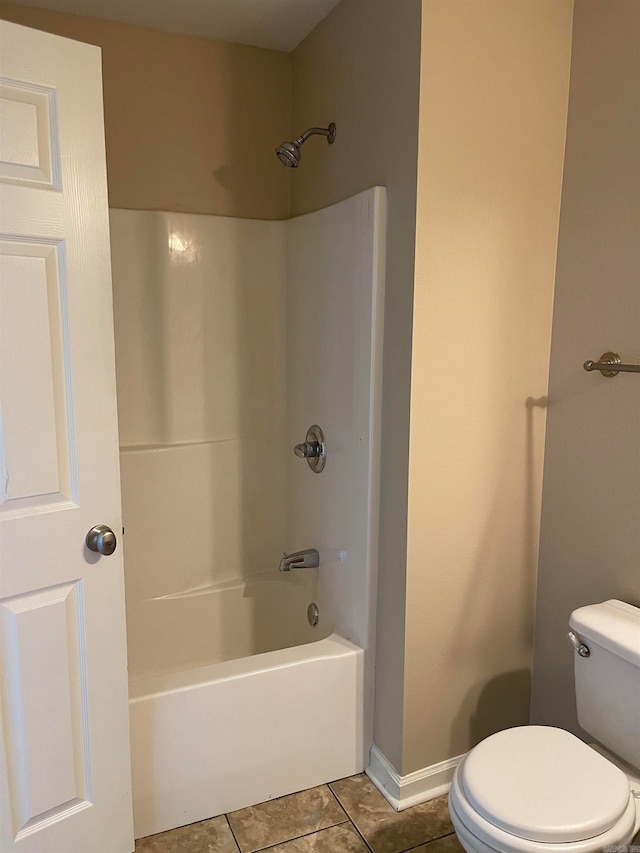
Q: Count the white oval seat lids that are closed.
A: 1